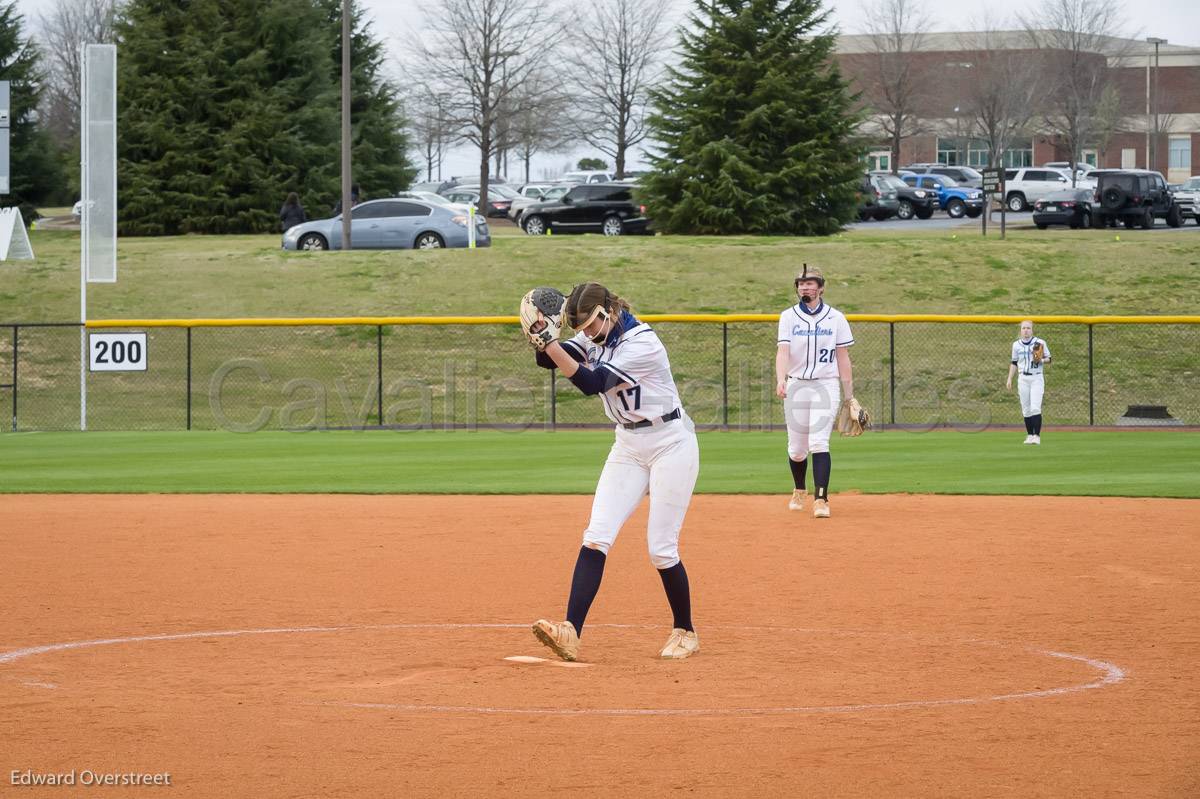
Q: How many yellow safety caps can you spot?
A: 1